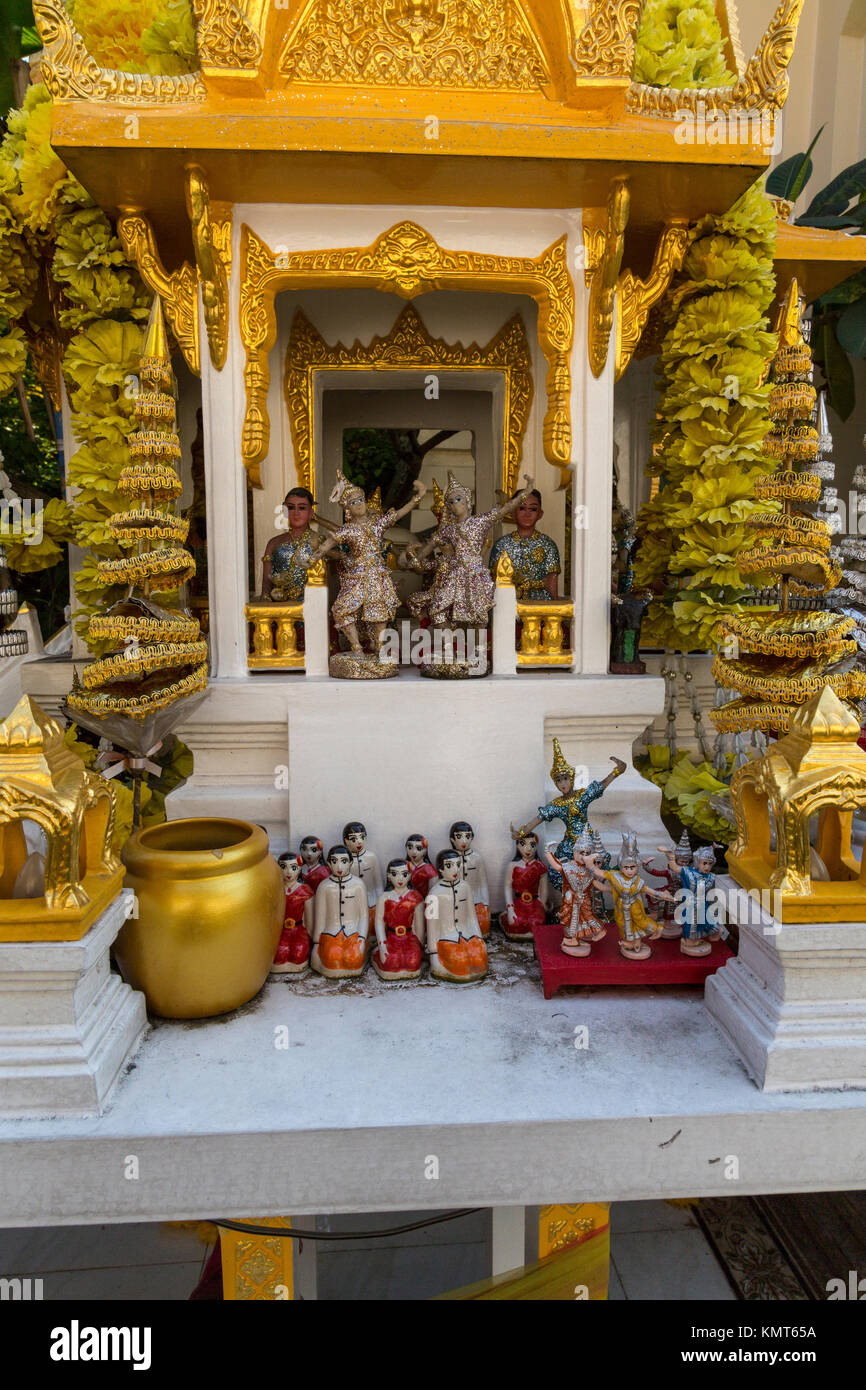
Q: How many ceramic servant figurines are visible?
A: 9